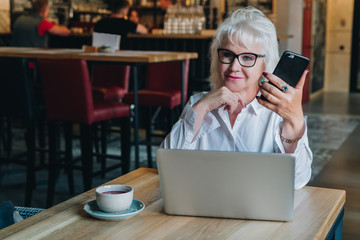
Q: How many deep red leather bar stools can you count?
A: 3